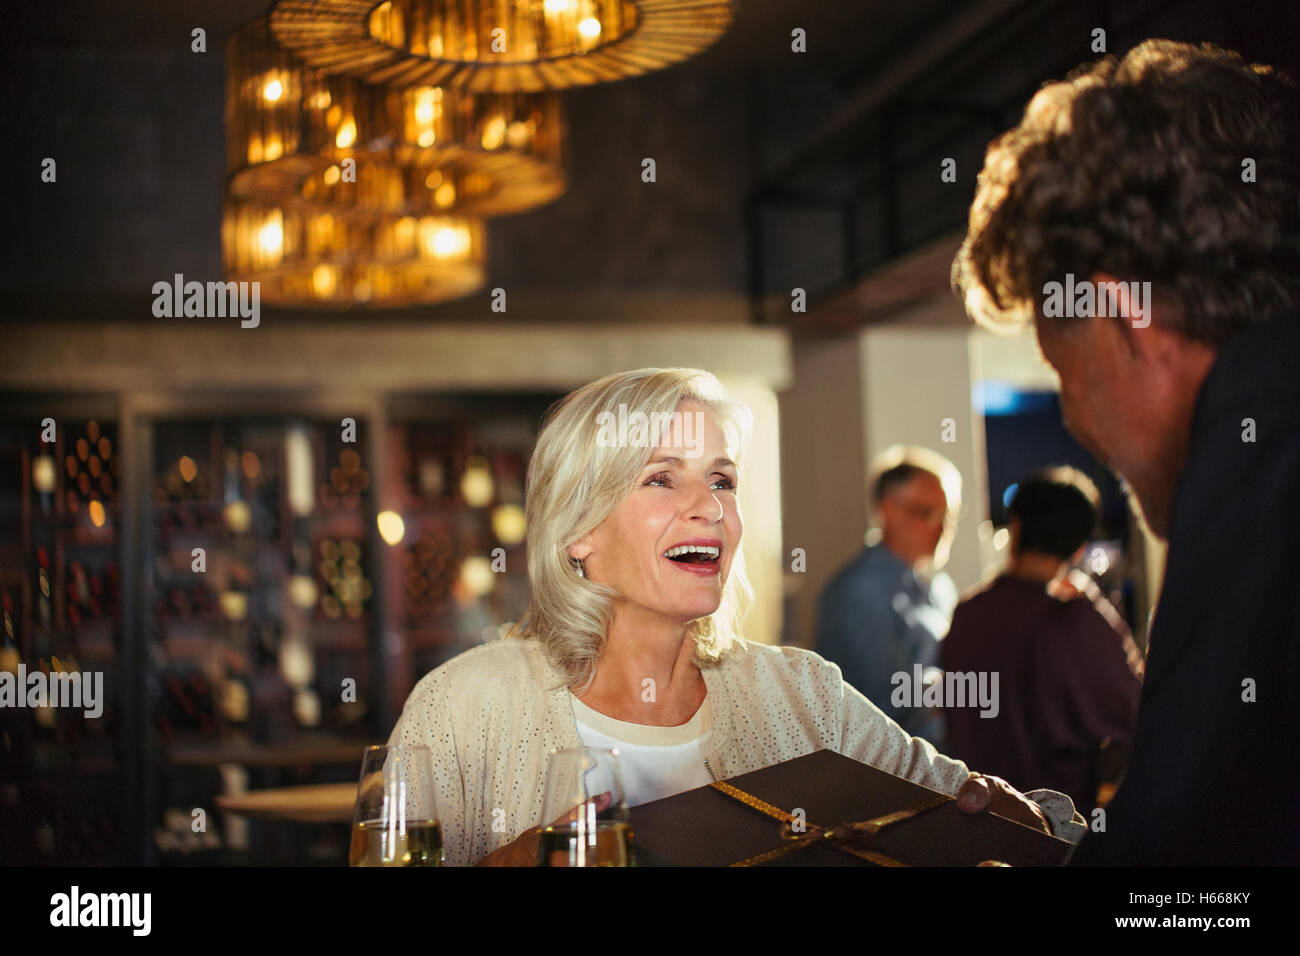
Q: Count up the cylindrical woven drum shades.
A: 3